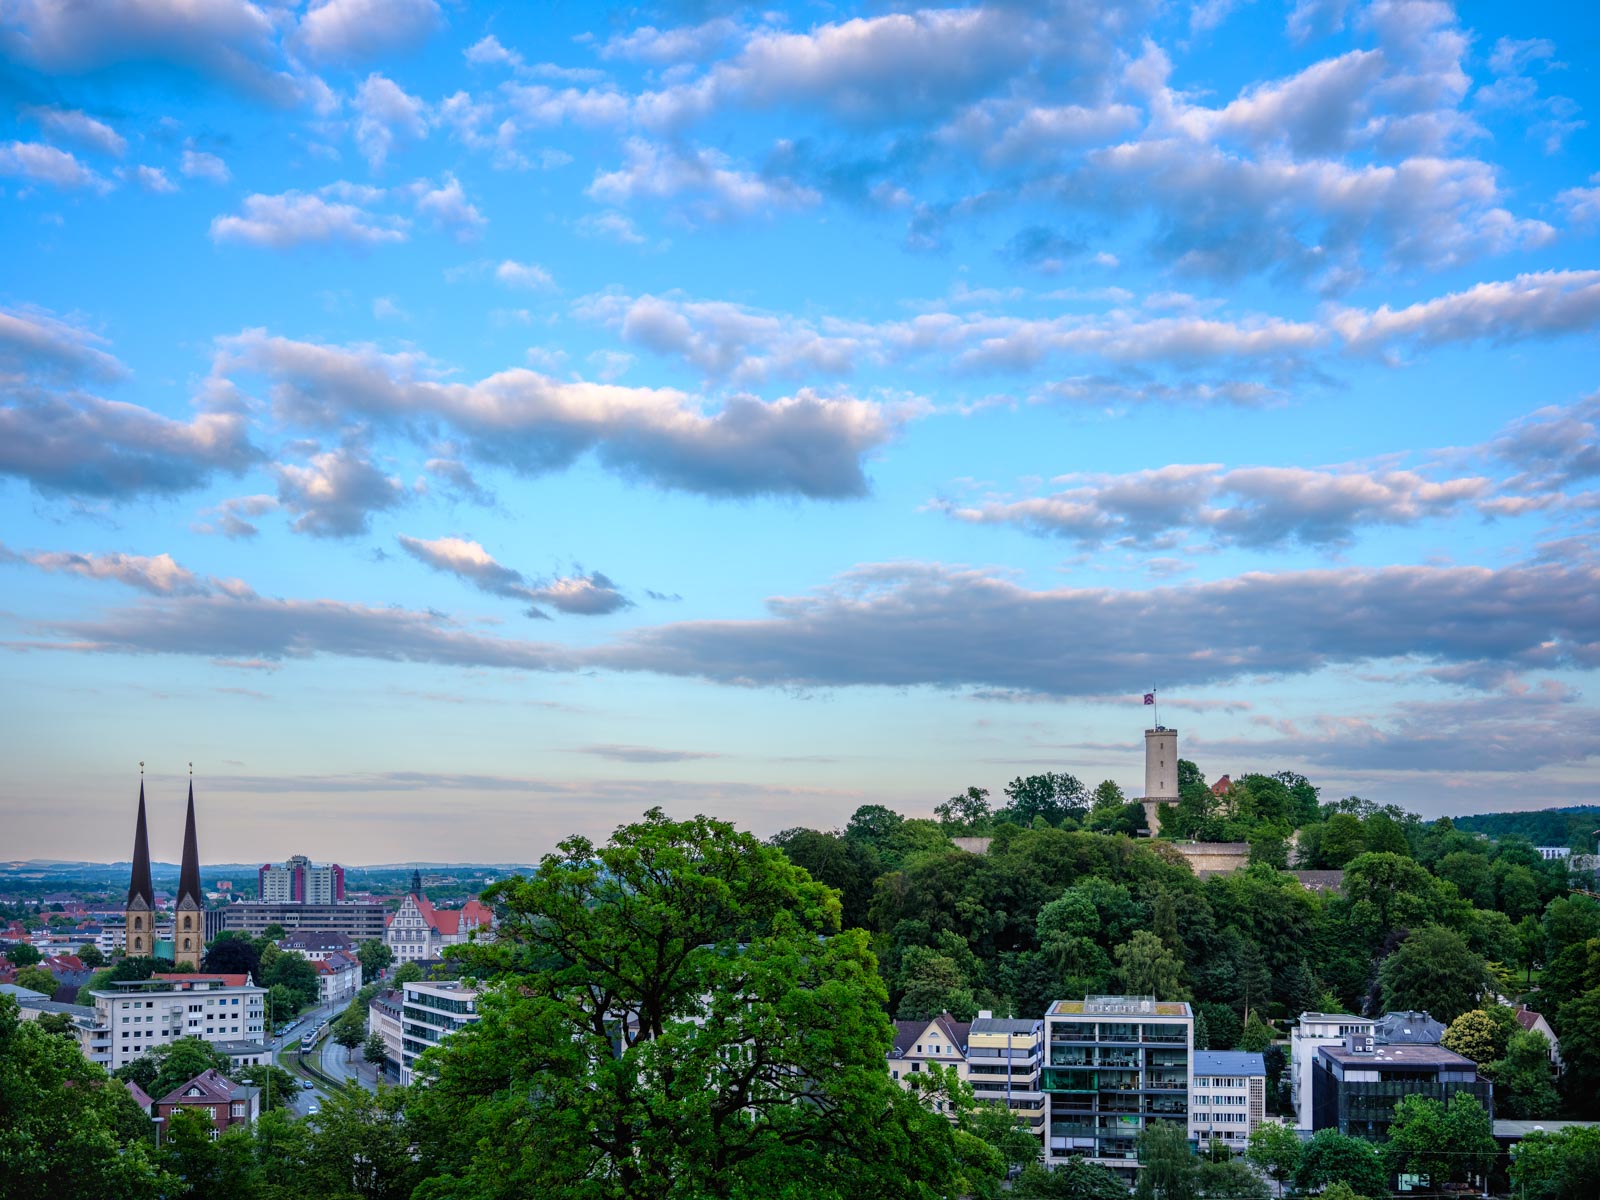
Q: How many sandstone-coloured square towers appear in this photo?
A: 2